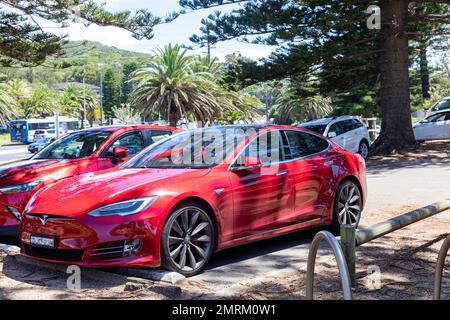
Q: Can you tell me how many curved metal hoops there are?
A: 2